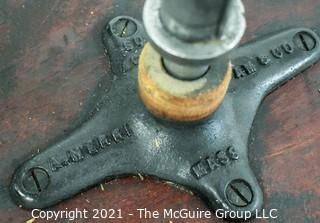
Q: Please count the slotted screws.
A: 4